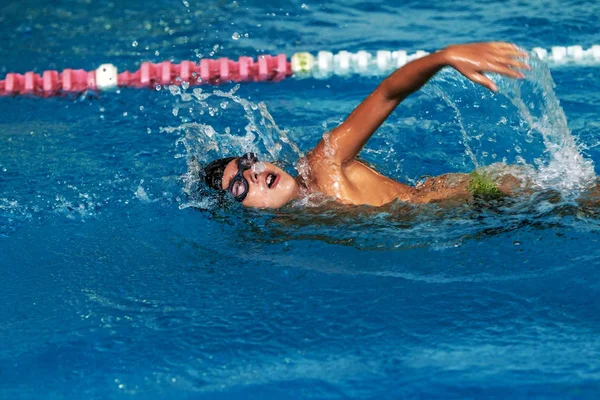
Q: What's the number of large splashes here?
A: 2